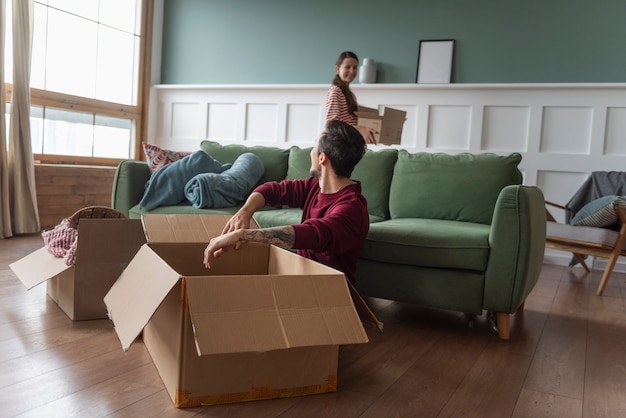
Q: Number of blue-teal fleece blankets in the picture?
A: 2